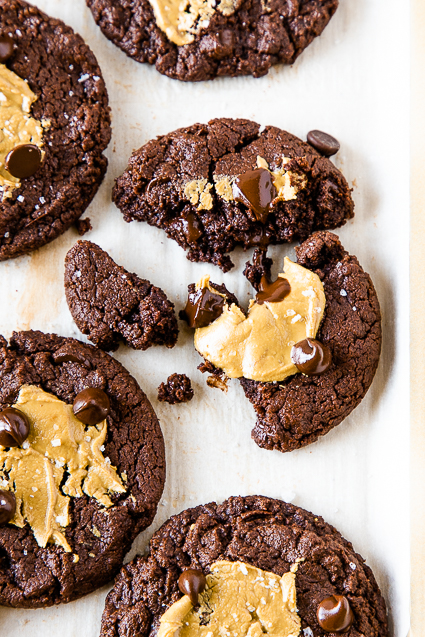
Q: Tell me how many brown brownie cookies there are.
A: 5